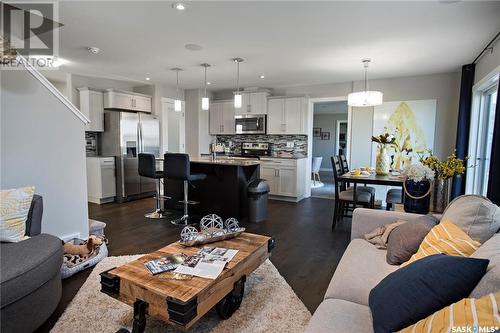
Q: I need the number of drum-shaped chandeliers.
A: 1